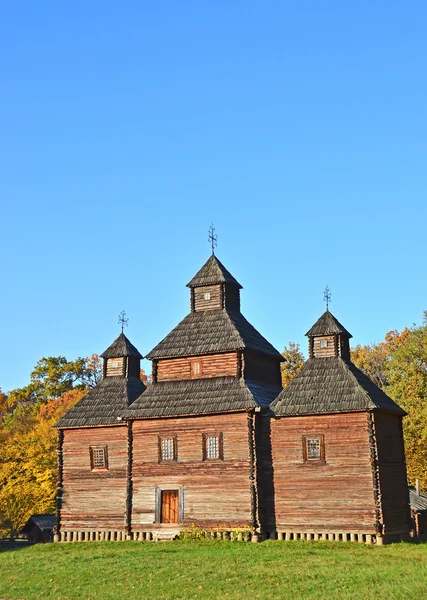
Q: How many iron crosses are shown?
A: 3